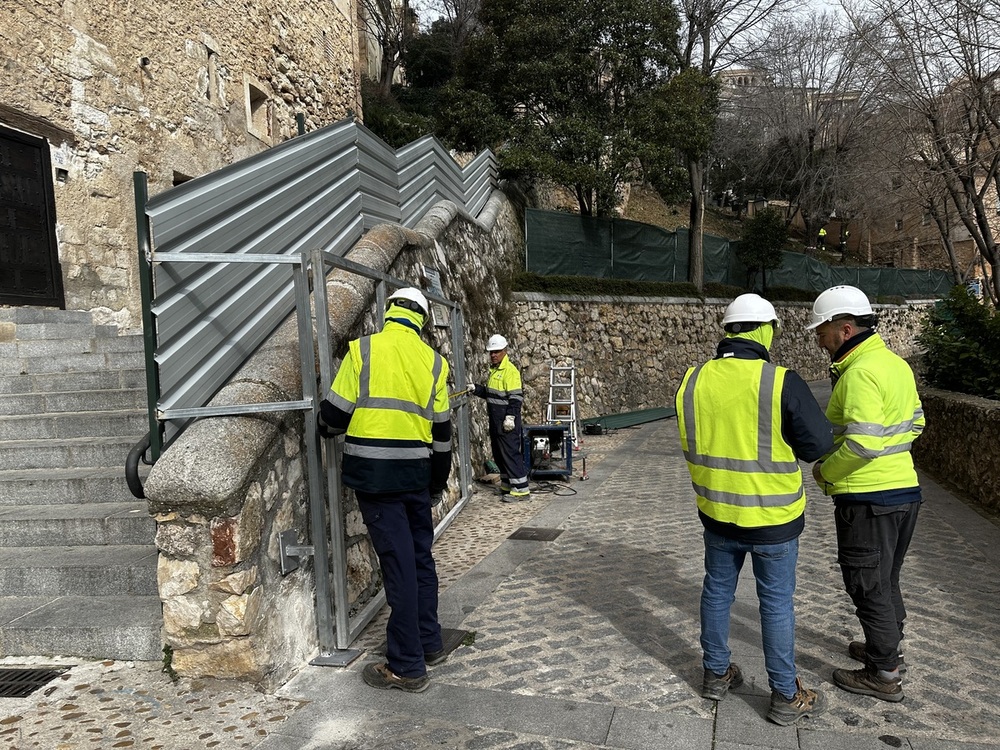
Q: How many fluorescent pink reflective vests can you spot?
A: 0